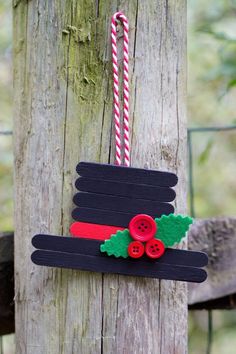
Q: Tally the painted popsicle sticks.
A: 7